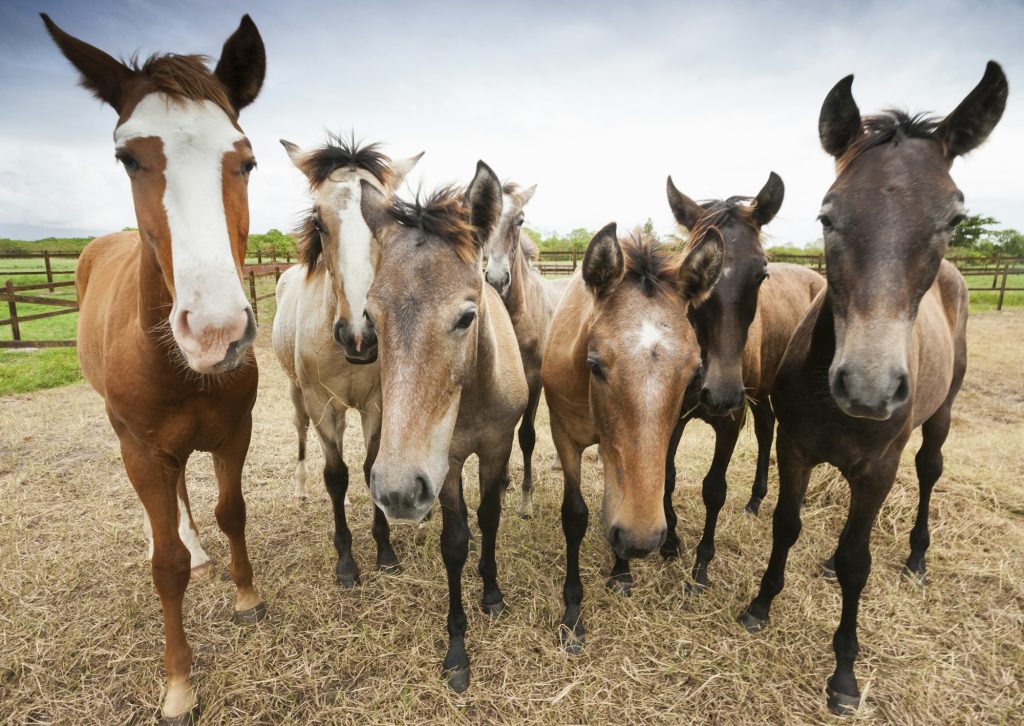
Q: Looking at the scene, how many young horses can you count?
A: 7